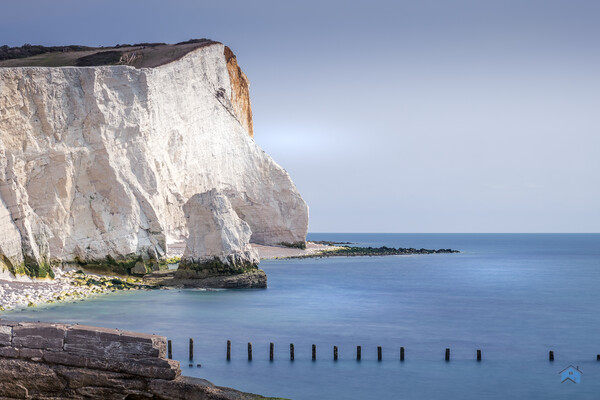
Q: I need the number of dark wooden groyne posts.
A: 15